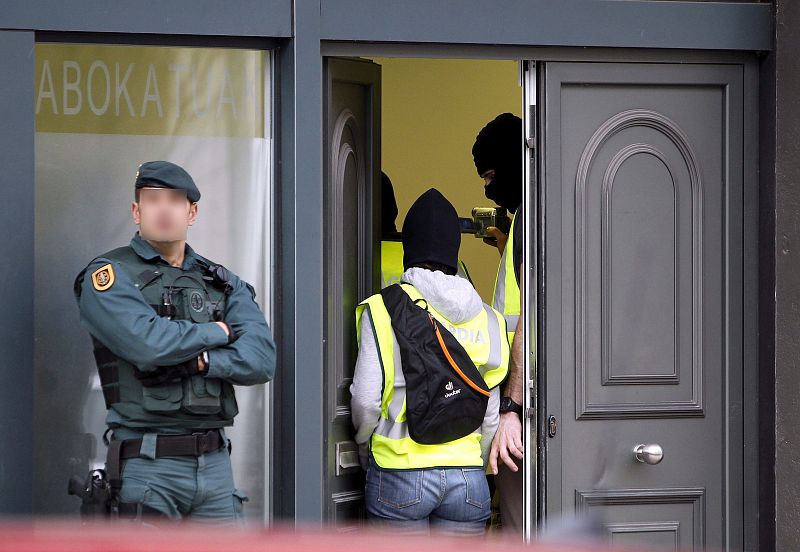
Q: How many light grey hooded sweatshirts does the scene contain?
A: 1